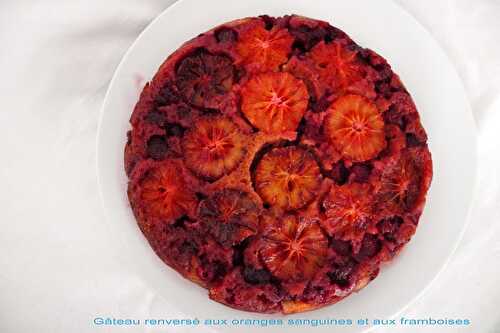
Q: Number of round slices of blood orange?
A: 12